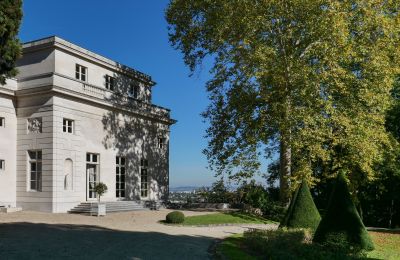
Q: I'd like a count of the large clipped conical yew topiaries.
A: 2